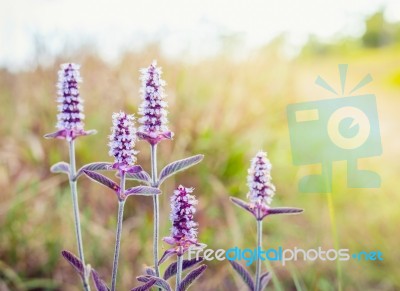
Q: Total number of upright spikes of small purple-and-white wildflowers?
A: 5